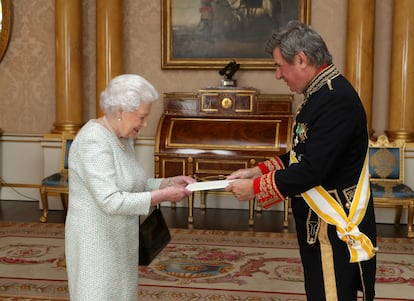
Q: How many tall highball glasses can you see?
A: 0